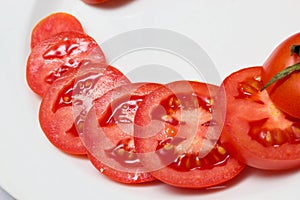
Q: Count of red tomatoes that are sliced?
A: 6